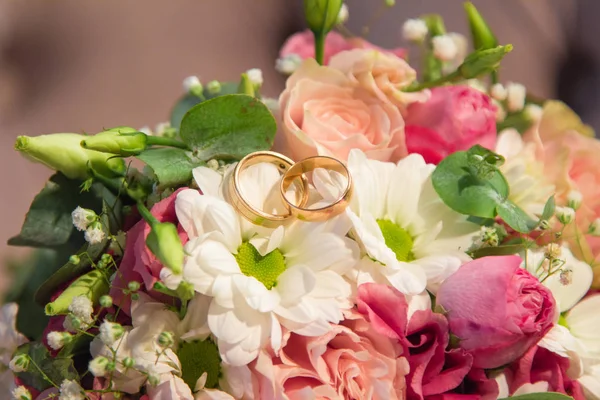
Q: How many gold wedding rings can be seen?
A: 2